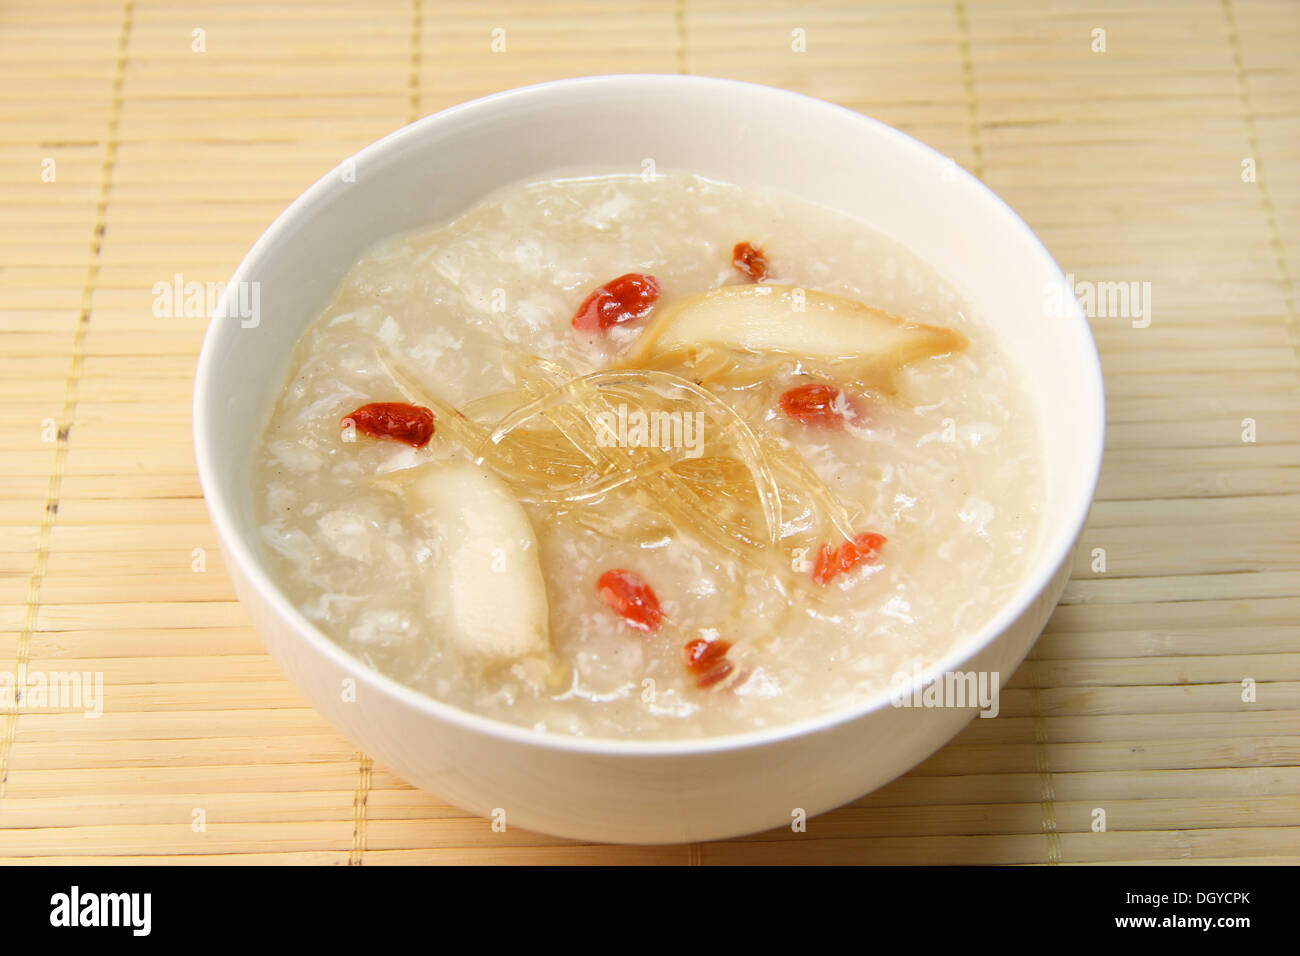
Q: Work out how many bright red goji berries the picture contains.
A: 7